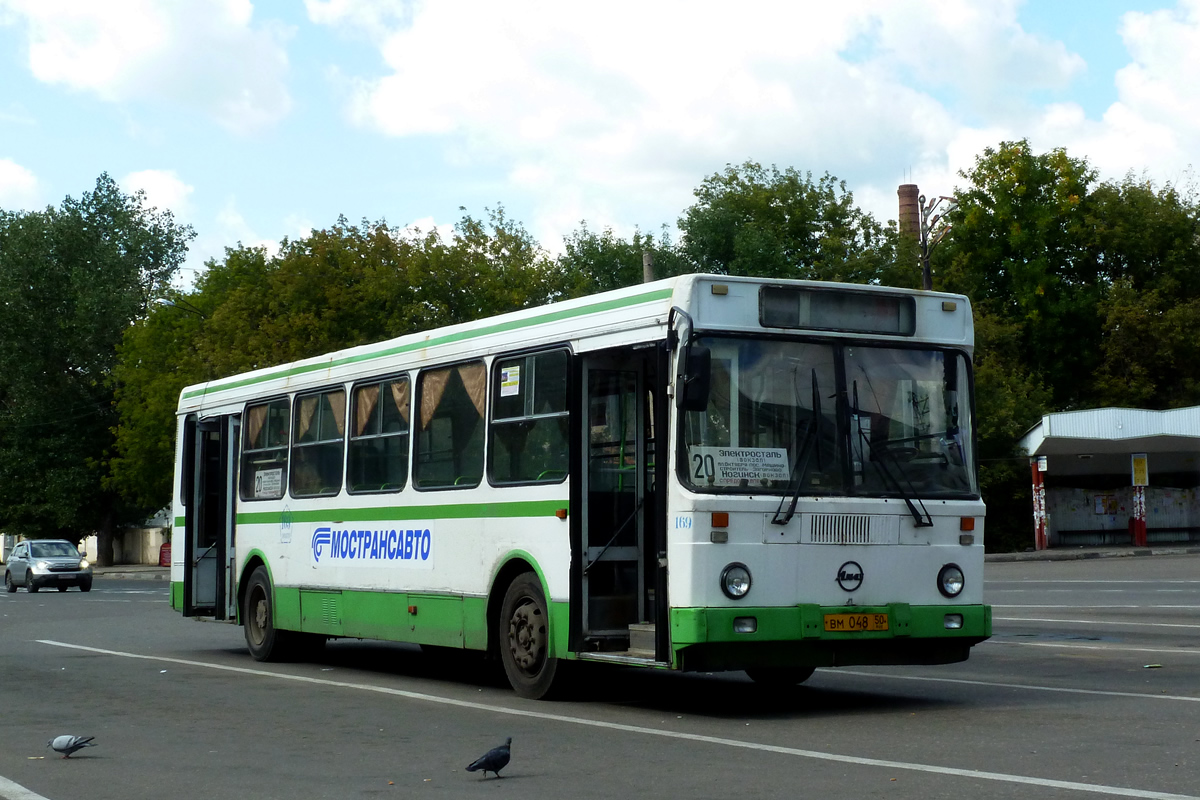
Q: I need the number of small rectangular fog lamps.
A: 2